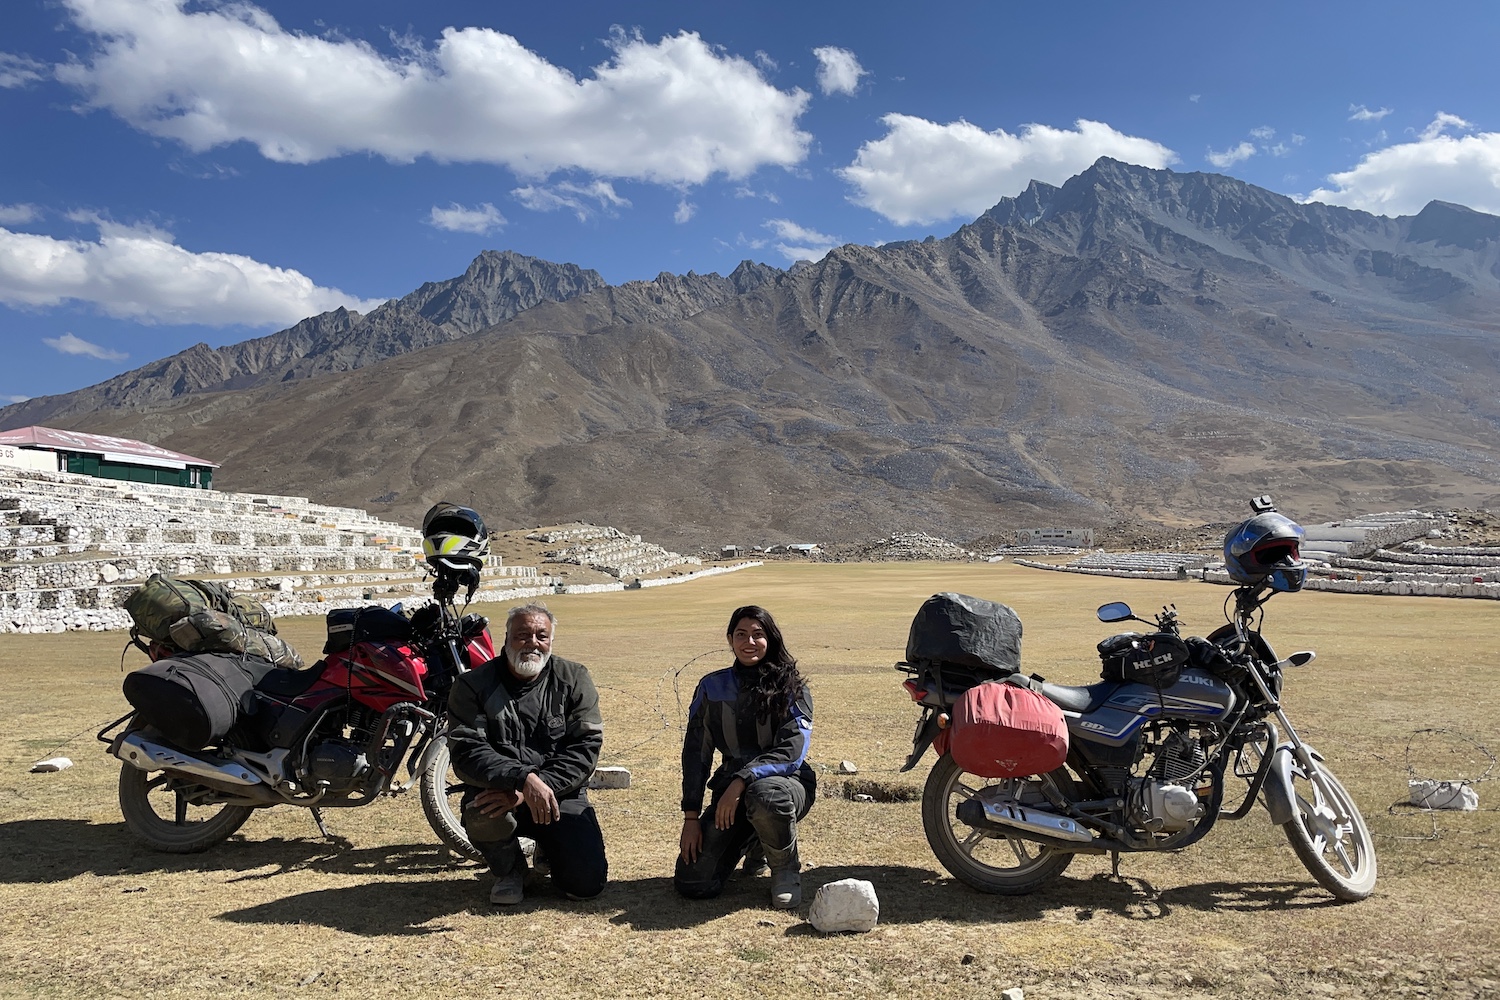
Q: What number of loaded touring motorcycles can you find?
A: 2